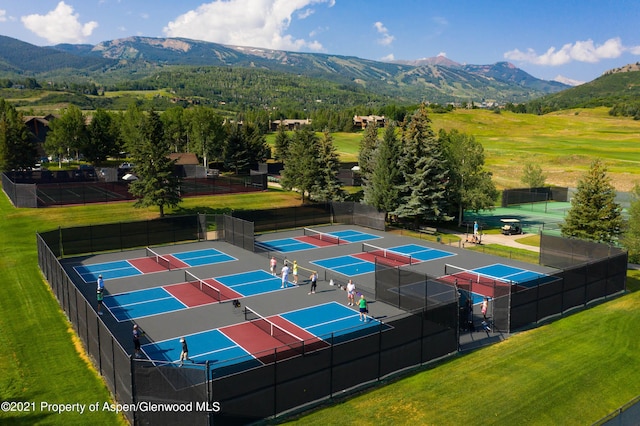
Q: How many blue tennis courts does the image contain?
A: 6